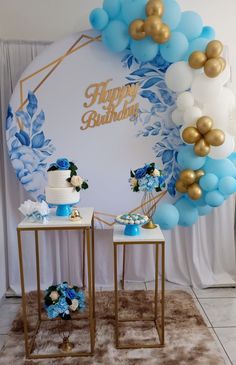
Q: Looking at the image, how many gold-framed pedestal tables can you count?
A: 2